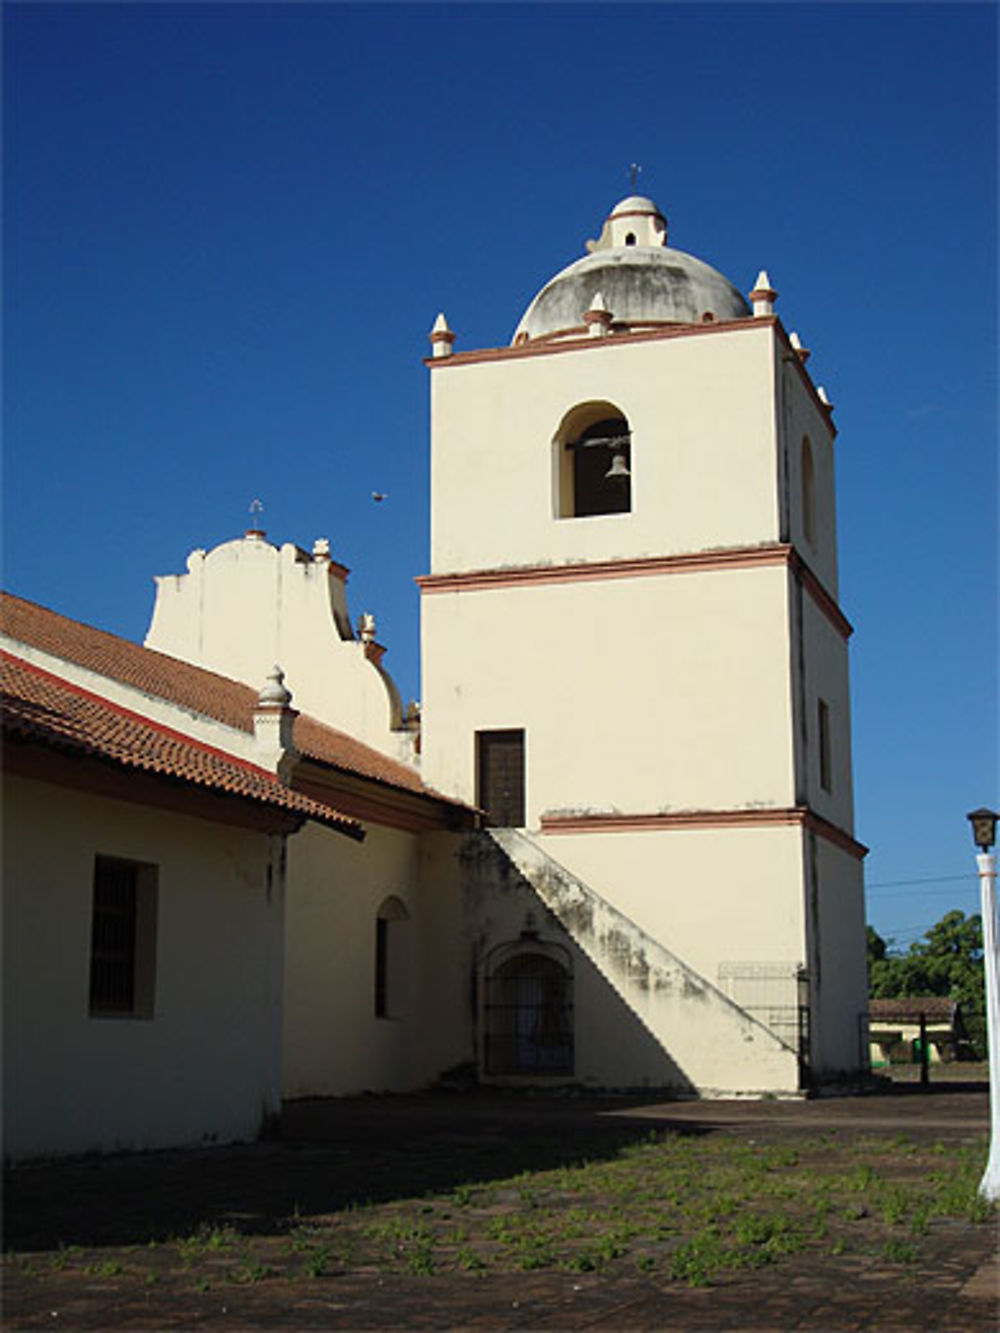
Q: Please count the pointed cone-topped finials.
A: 5